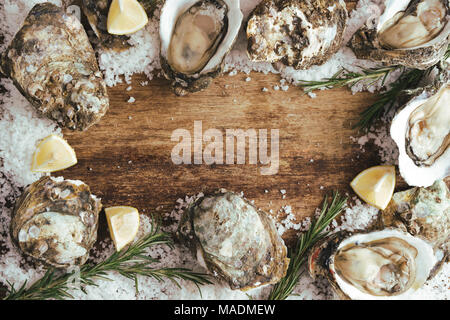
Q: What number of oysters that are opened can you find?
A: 4